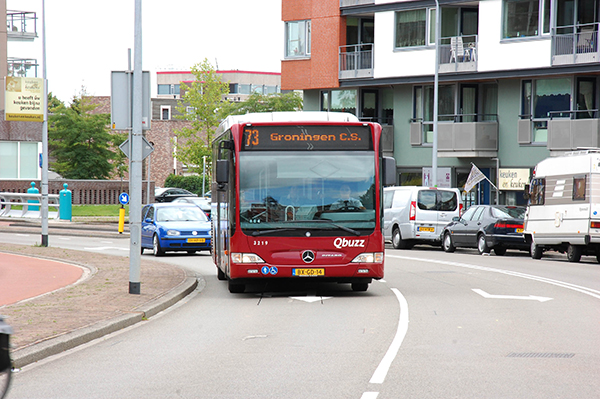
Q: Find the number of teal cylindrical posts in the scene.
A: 2